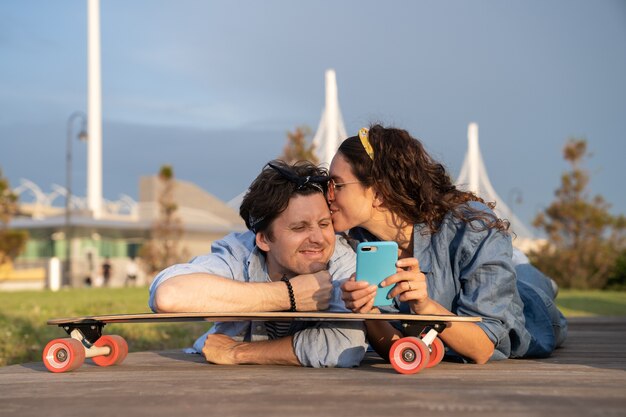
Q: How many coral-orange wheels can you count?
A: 4